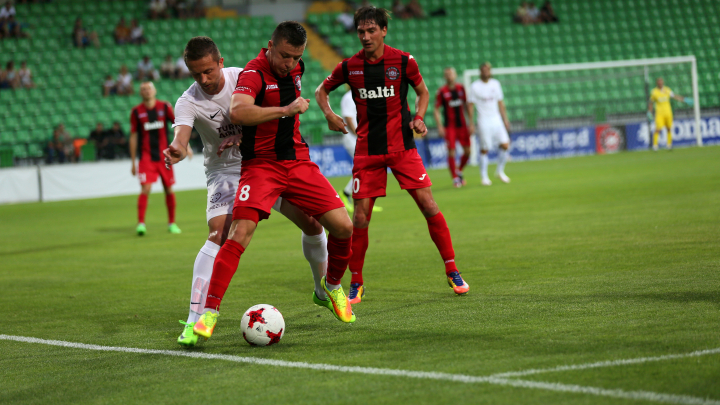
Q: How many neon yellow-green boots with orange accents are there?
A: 2